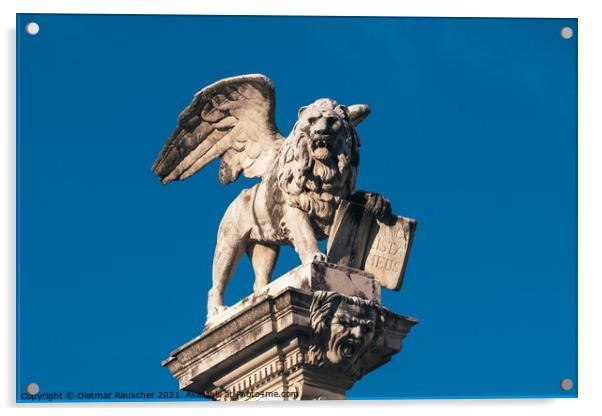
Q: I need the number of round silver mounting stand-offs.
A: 4